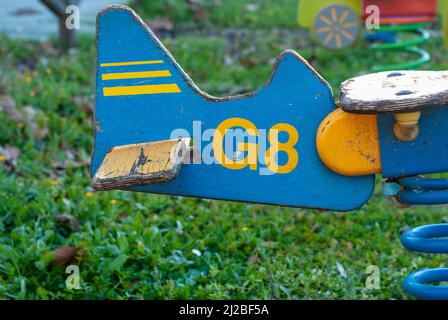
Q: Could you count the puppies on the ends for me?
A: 0